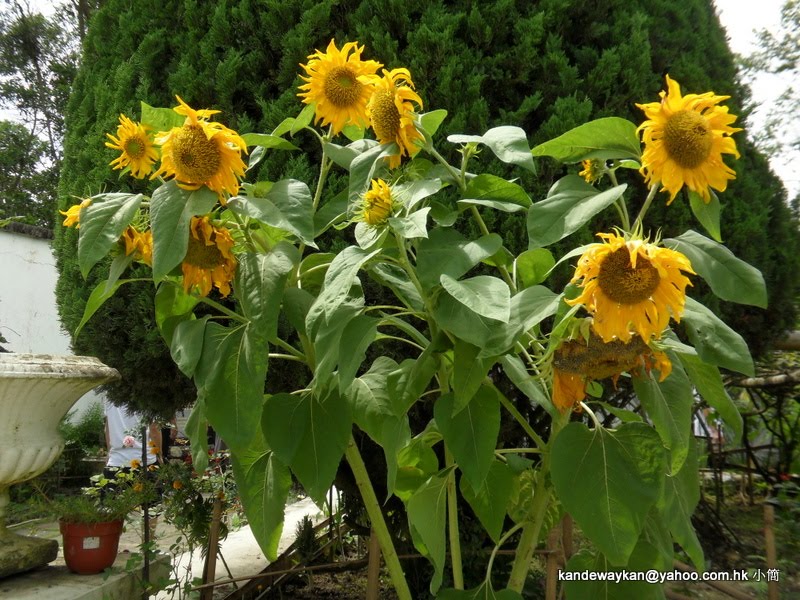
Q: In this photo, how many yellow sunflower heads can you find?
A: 12